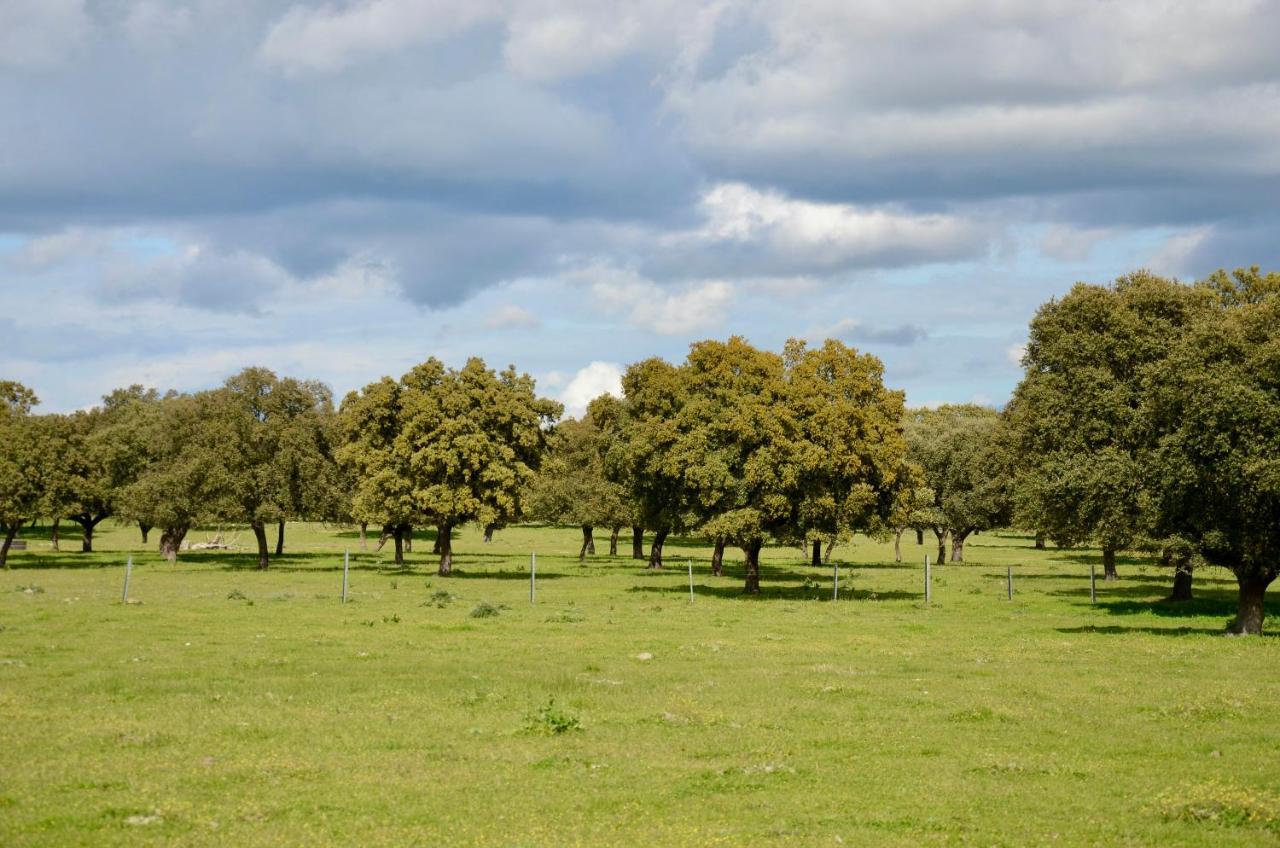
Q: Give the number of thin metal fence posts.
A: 8